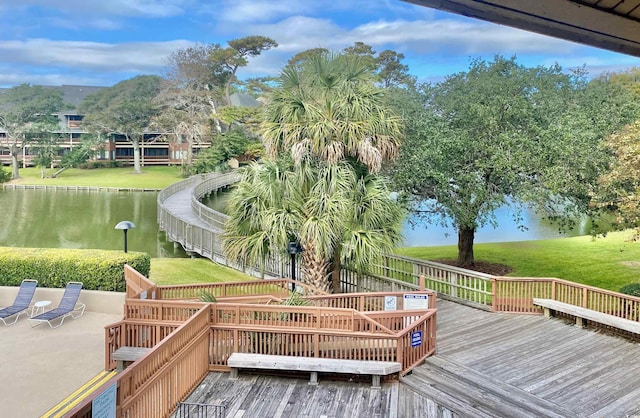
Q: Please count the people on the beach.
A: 0